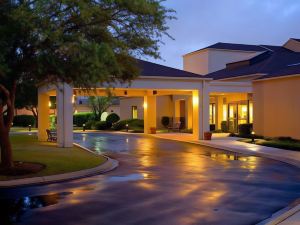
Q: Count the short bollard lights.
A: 4